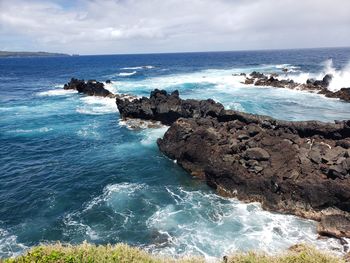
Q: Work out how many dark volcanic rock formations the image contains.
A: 3